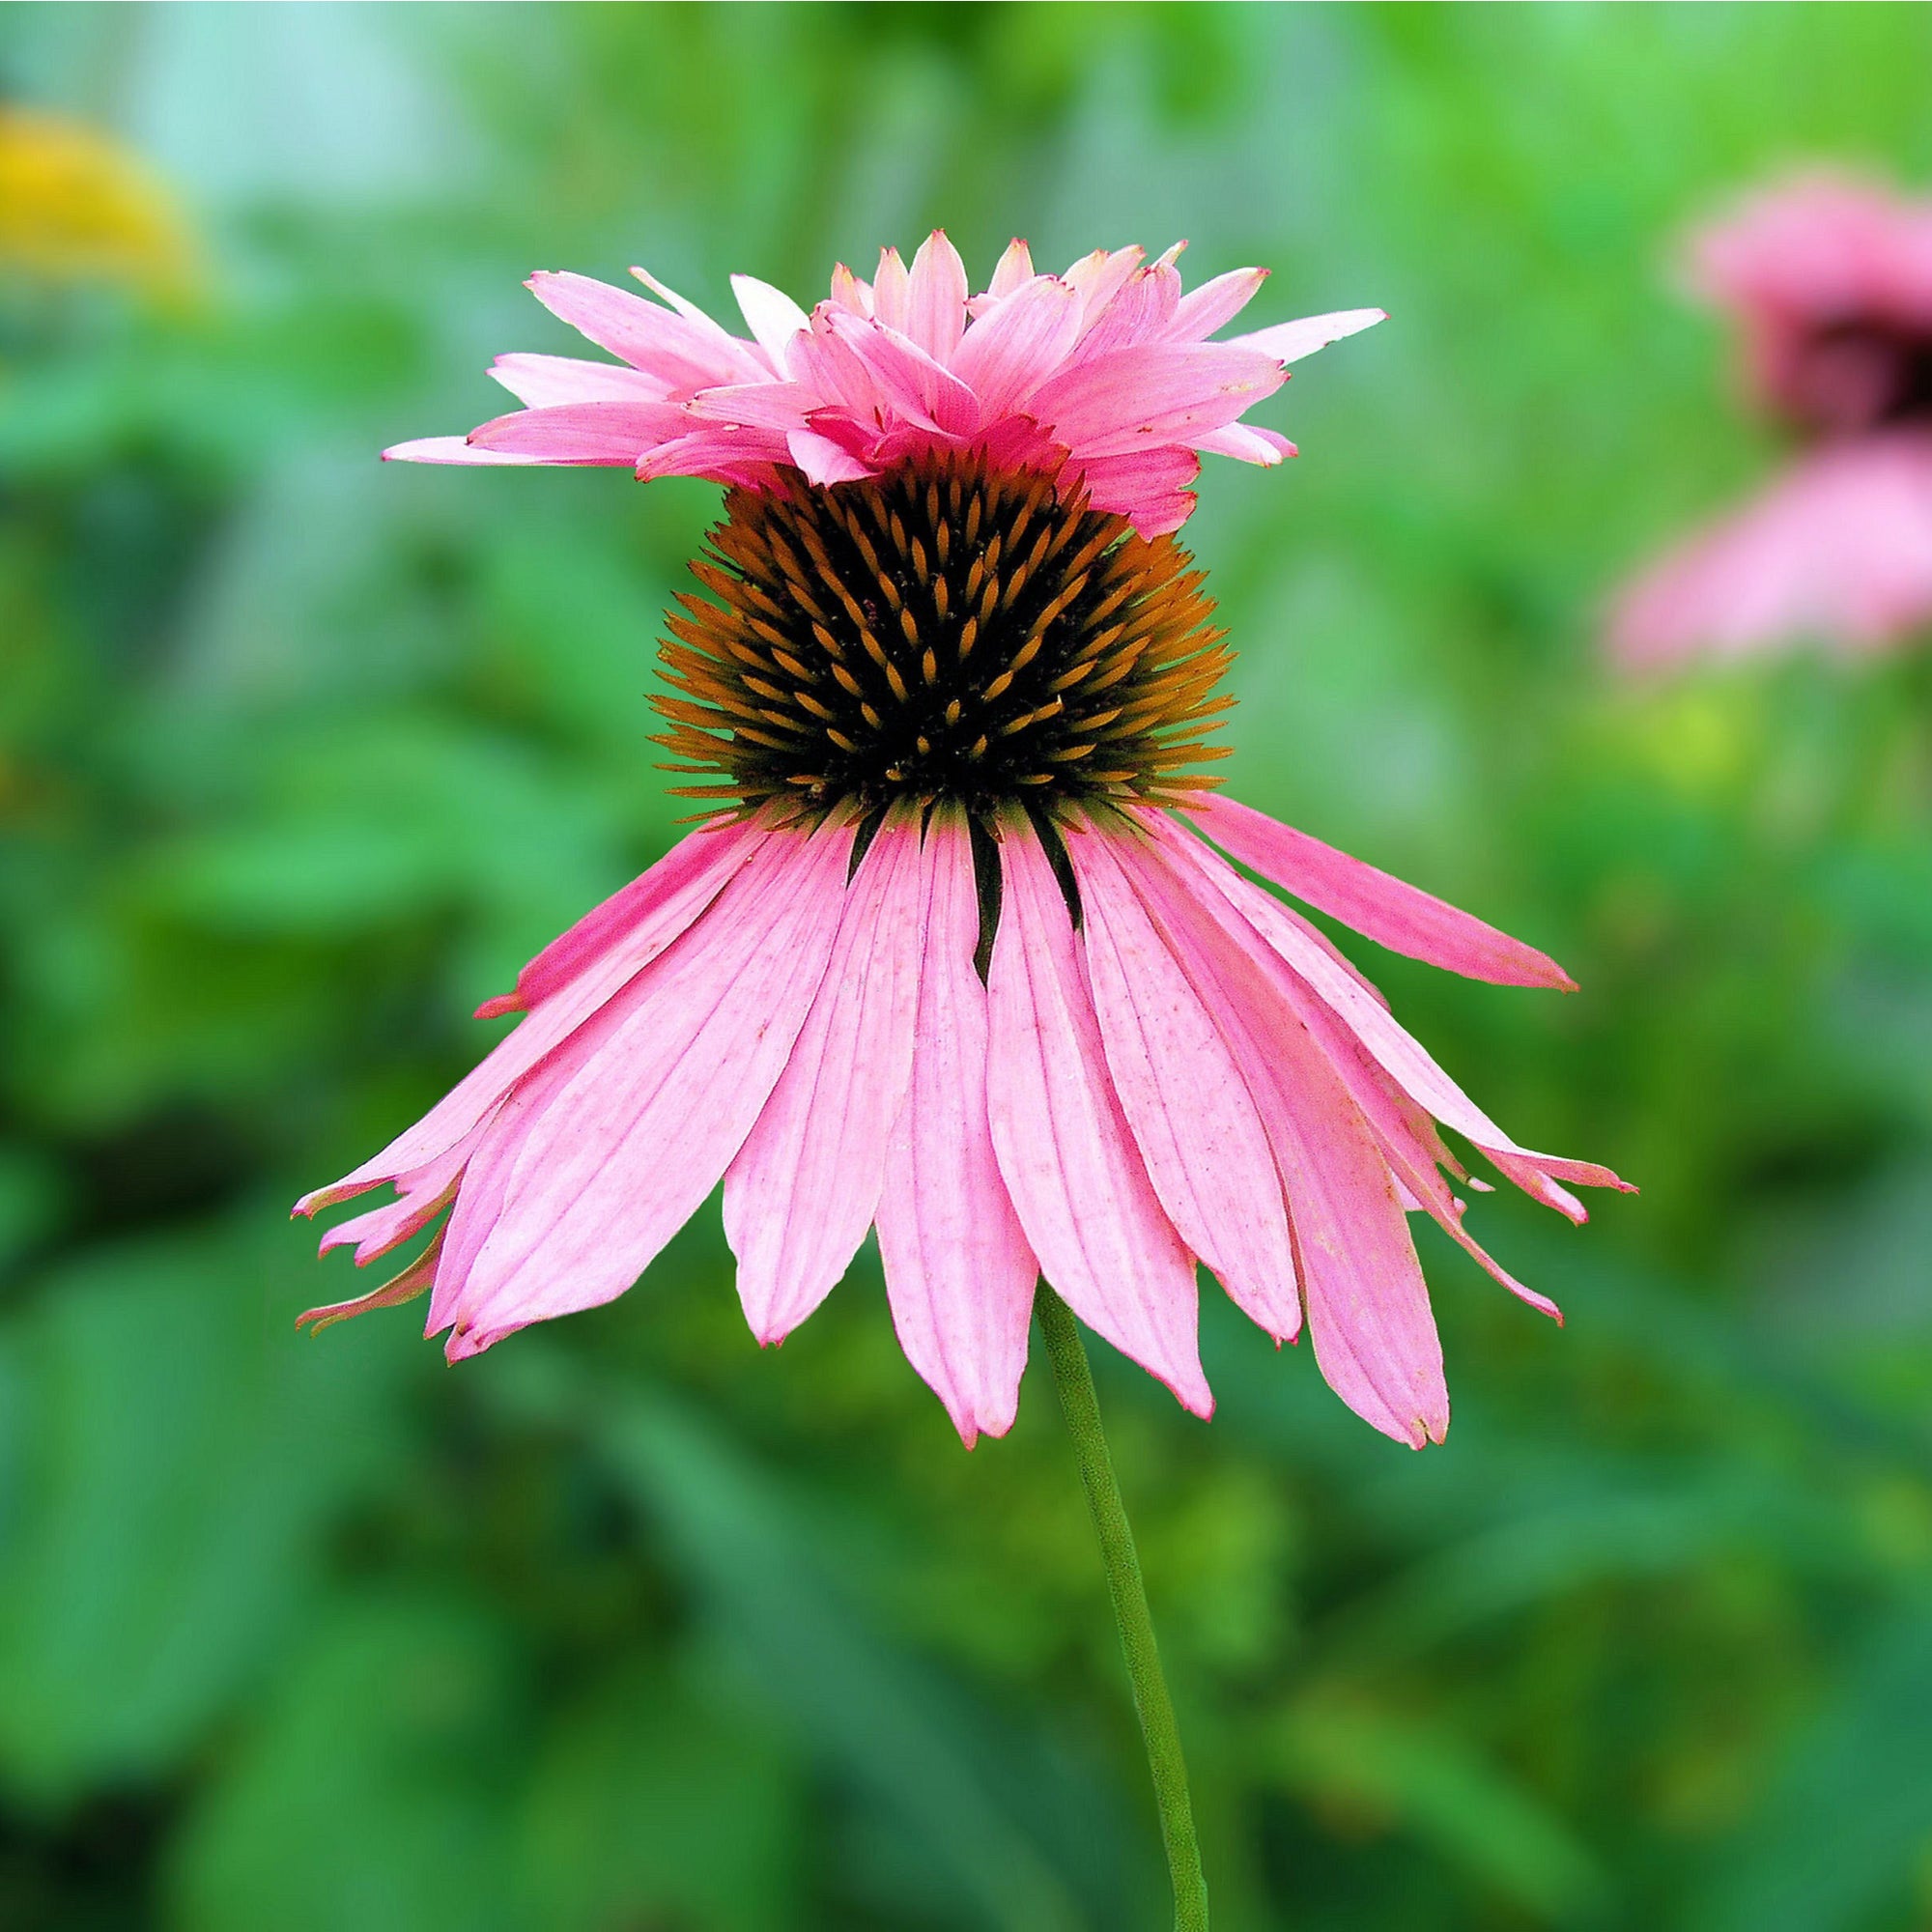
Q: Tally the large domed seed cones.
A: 1